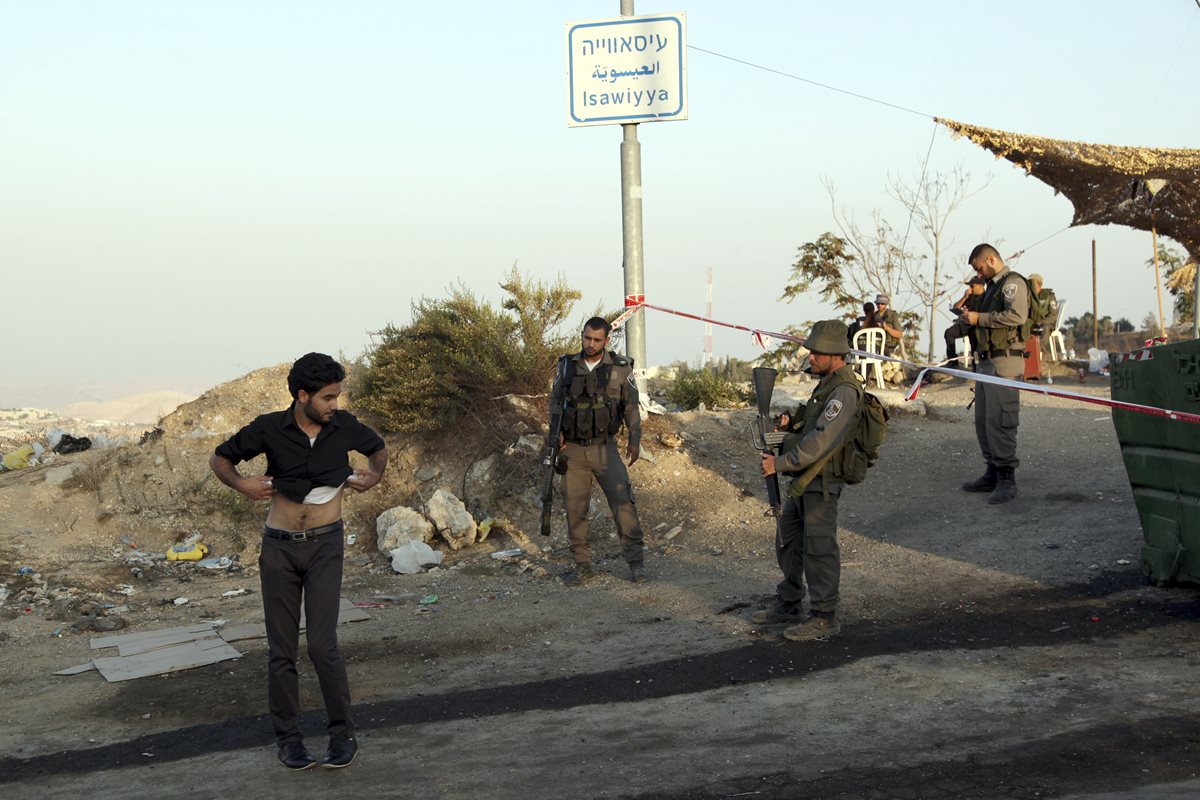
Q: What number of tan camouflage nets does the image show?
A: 1